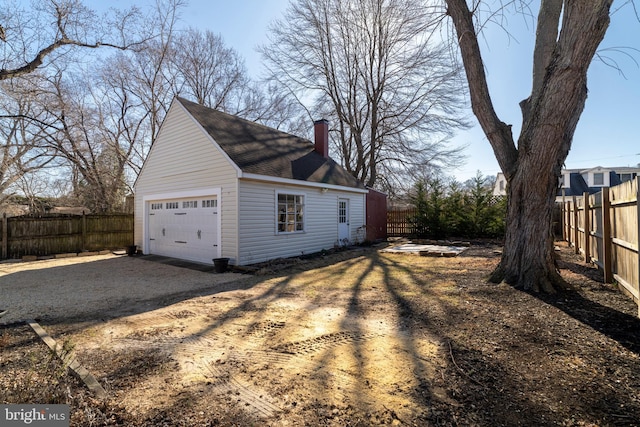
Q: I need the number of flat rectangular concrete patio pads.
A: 1